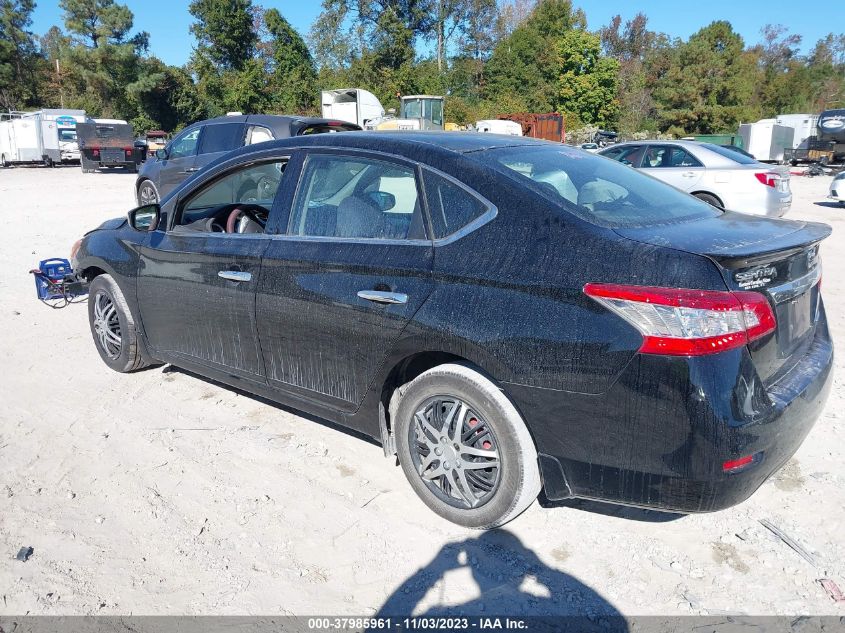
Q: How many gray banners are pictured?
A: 1